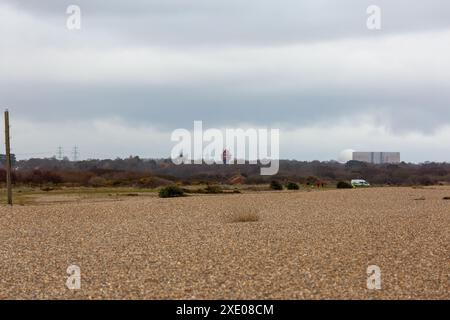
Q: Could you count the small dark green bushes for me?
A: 4